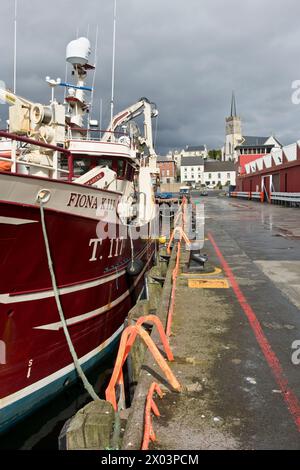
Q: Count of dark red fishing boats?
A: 1